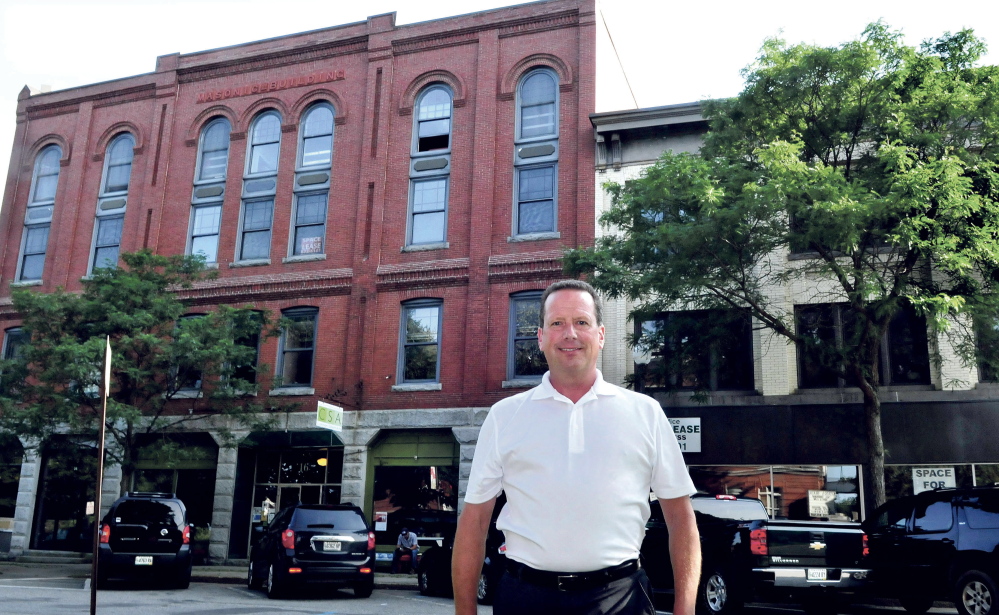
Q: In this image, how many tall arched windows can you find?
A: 7